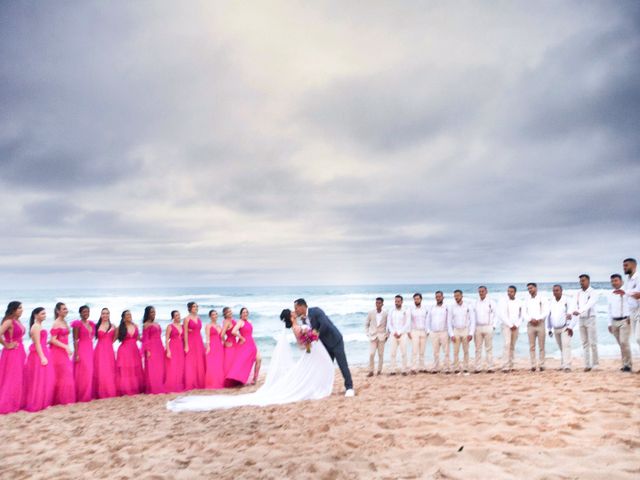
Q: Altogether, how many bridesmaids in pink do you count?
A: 12